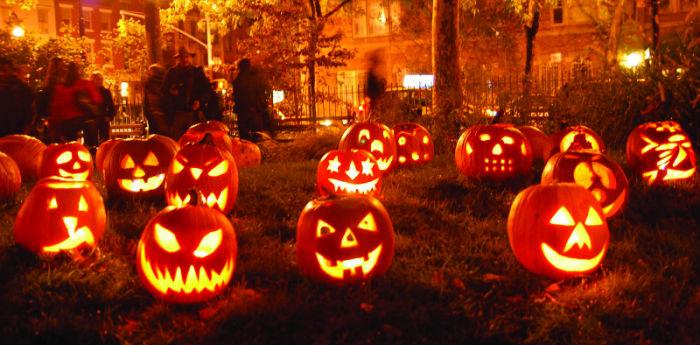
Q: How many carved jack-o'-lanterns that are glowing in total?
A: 14